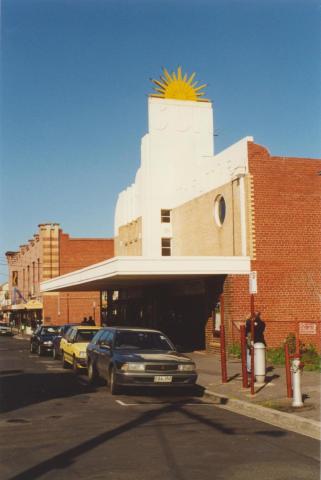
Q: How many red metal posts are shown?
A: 5